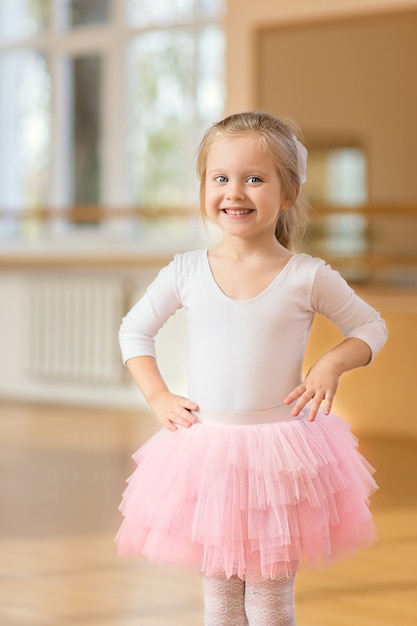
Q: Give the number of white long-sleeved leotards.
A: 1